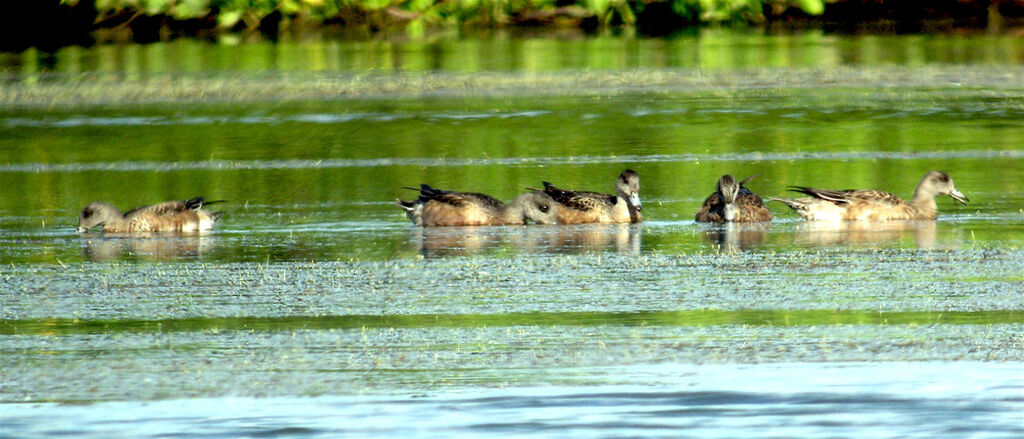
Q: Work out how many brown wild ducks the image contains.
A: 5